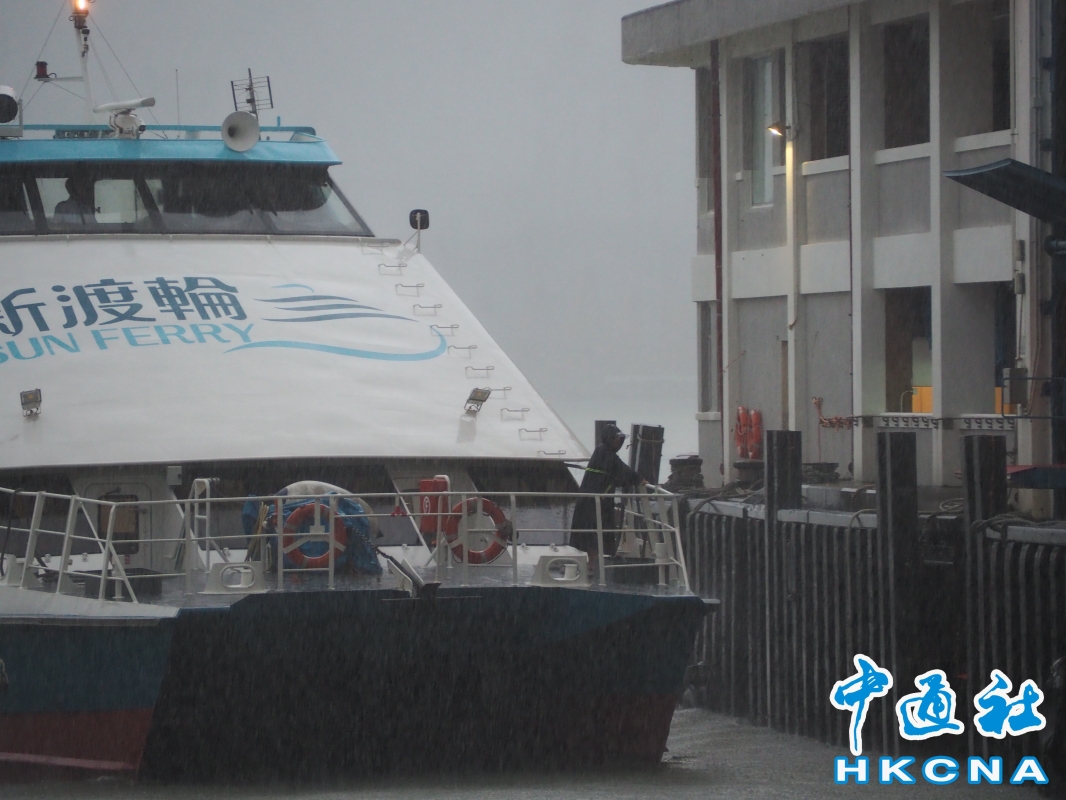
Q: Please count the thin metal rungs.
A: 11